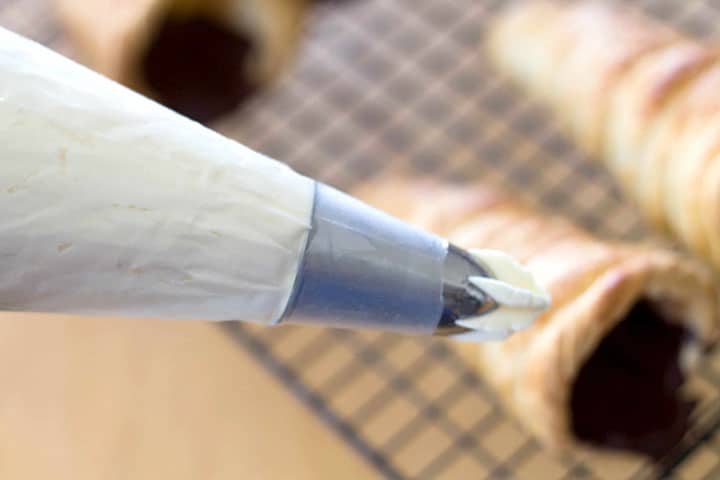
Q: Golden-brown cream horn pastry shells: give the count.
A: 3